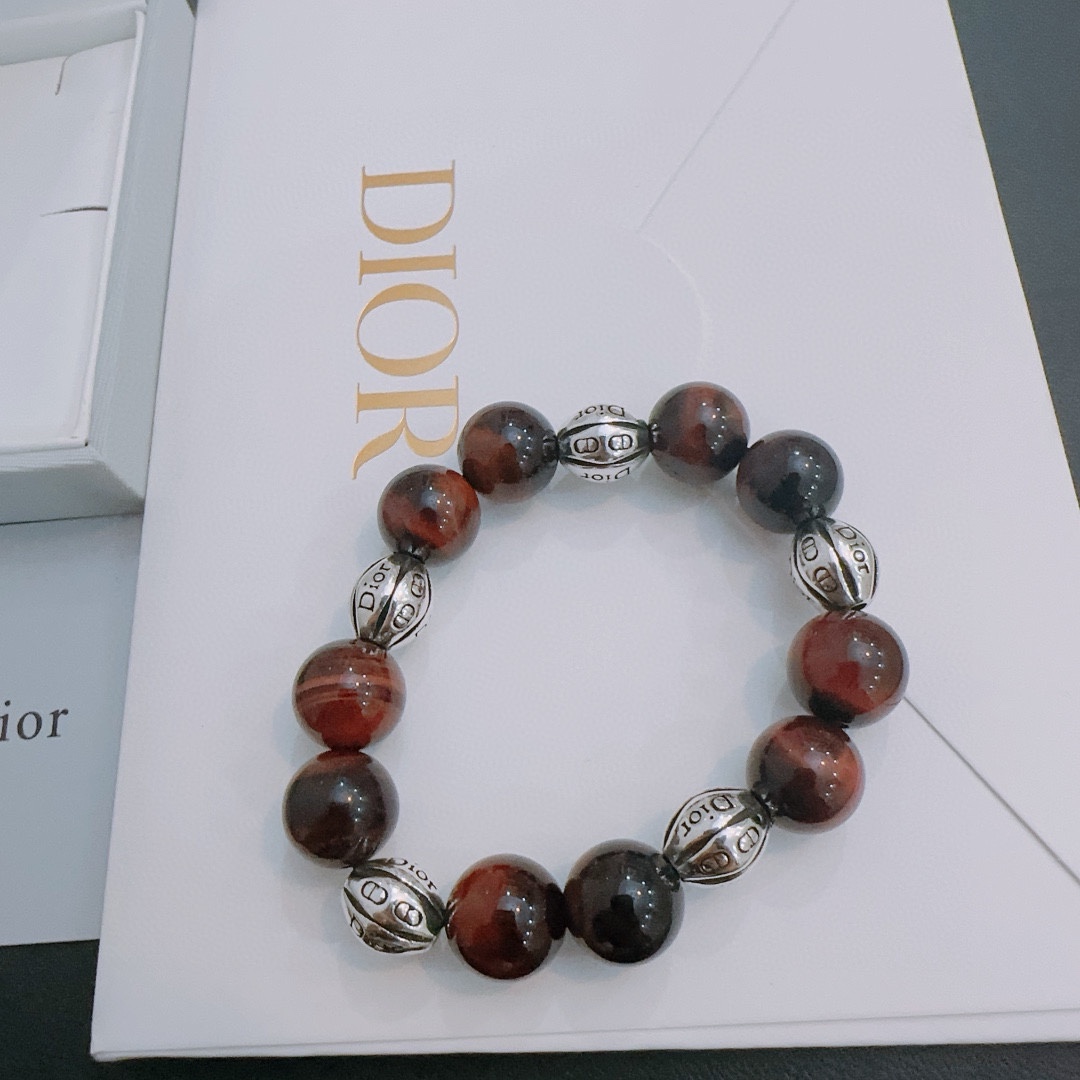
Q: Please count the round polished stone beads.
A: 10